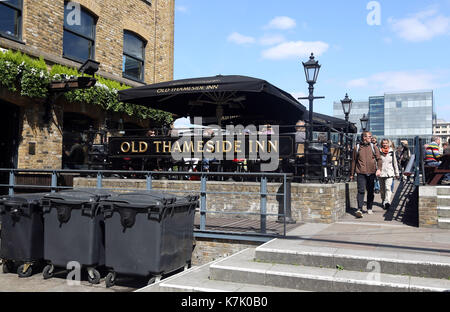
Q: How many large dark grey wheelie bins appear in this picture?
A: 3